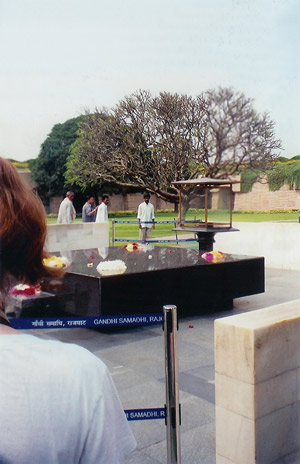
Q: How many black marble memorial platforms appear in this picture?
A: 1